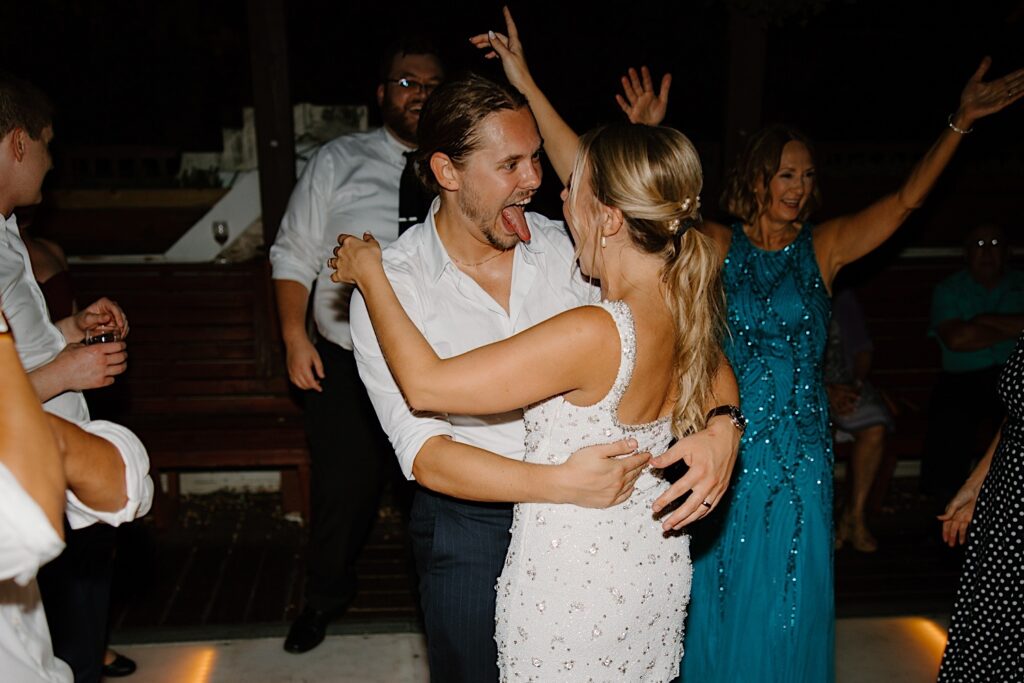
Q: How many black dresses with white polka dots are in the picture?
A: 1